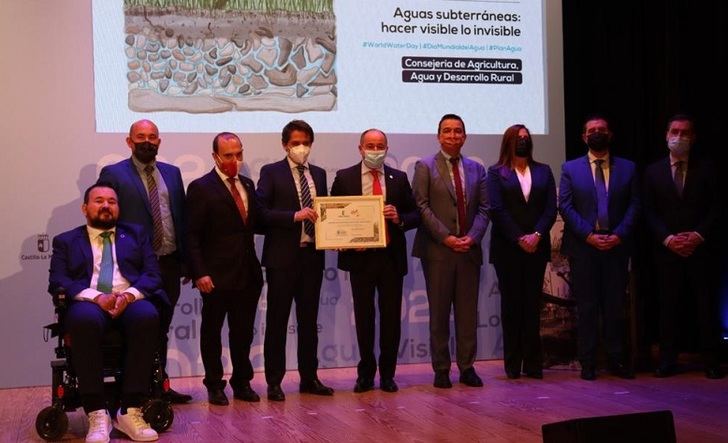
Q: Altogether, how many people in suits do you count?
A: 9